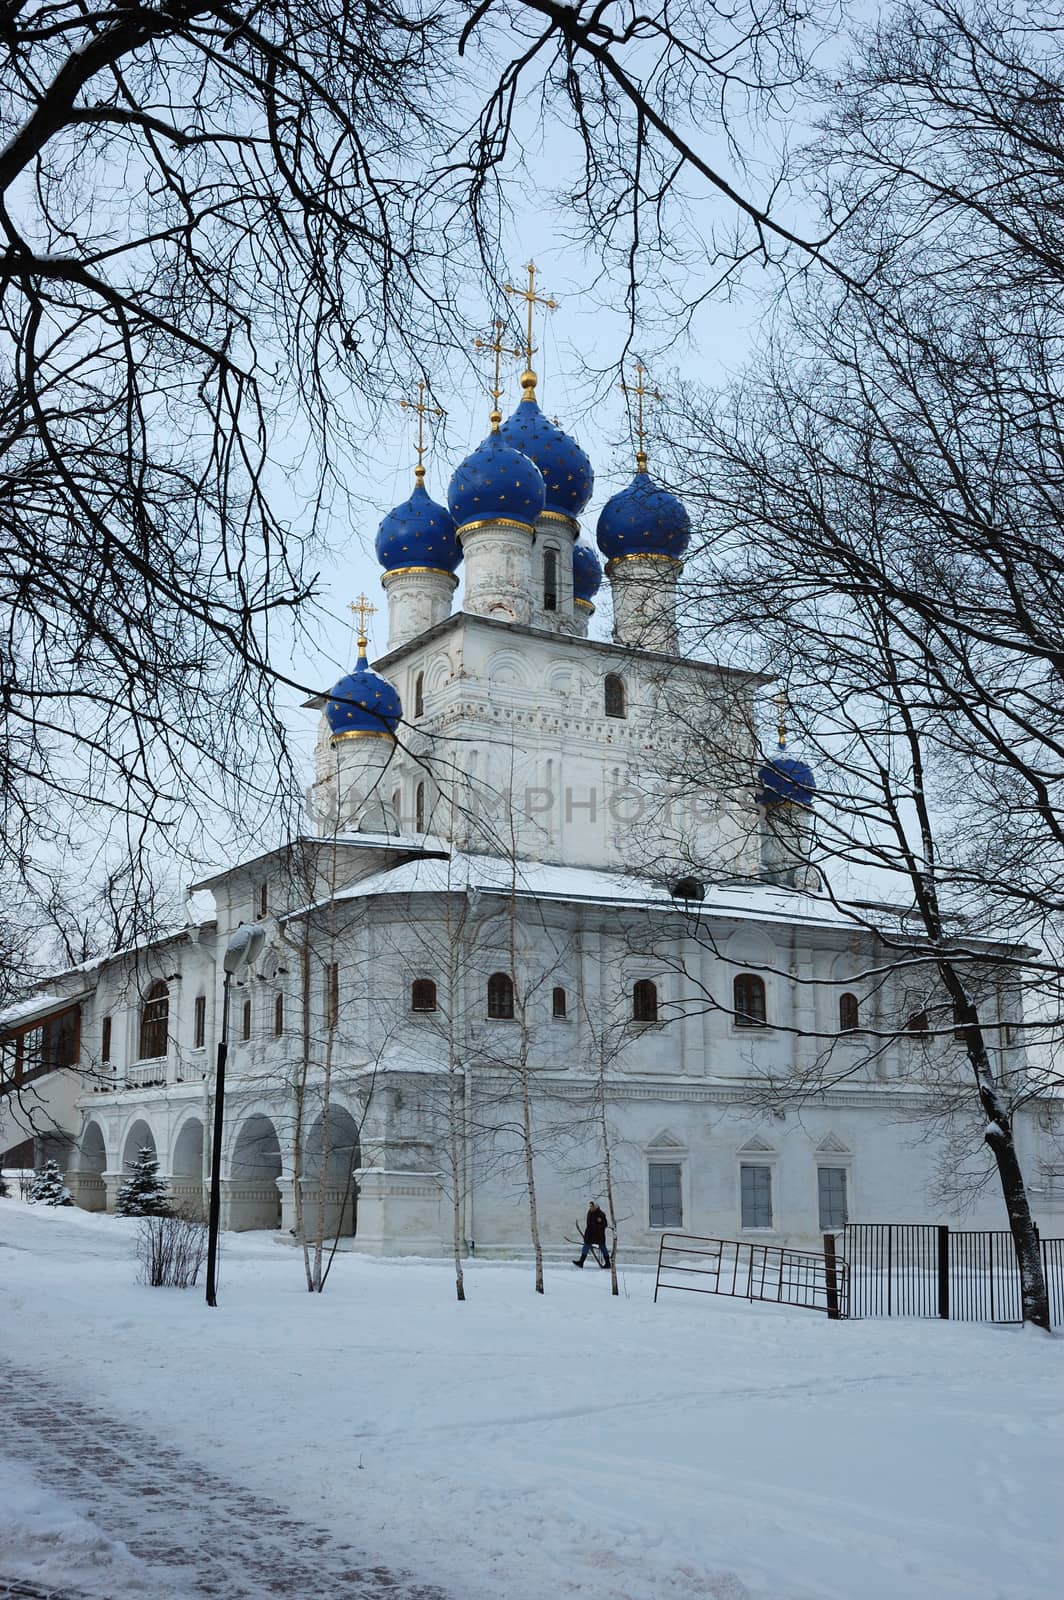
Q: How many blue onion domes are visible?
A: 7